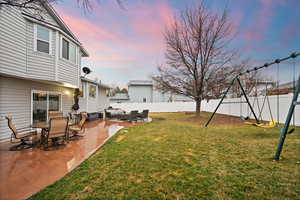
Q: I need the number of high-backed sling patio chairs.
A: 4